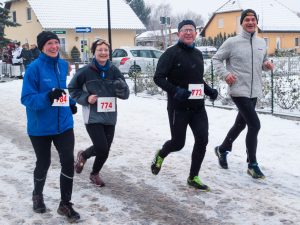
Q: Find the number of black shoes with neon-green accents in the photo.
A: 2